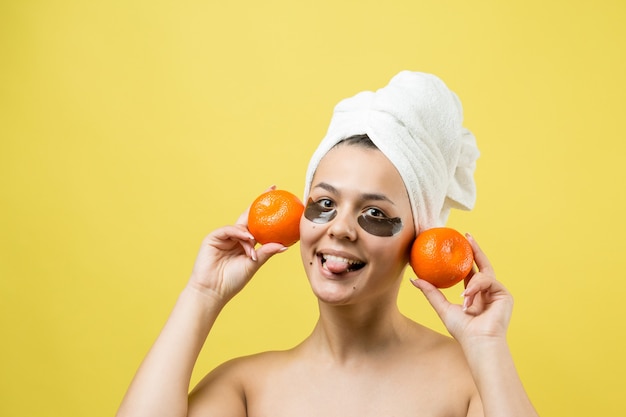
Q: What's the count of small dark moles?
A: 3